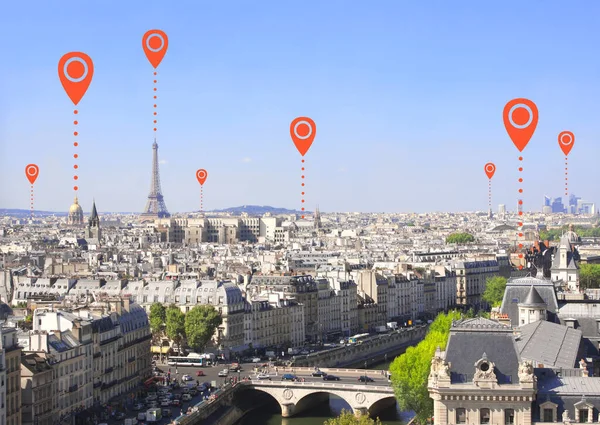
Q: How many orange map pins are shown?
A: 8